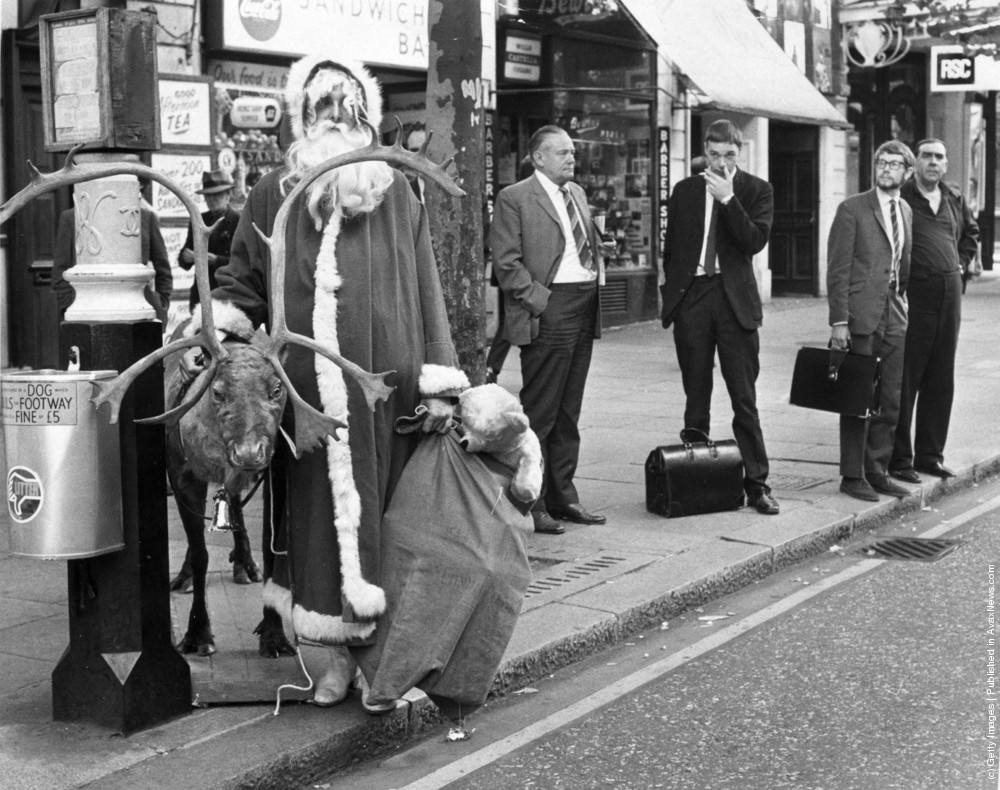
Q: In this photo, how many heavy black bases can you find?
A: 1